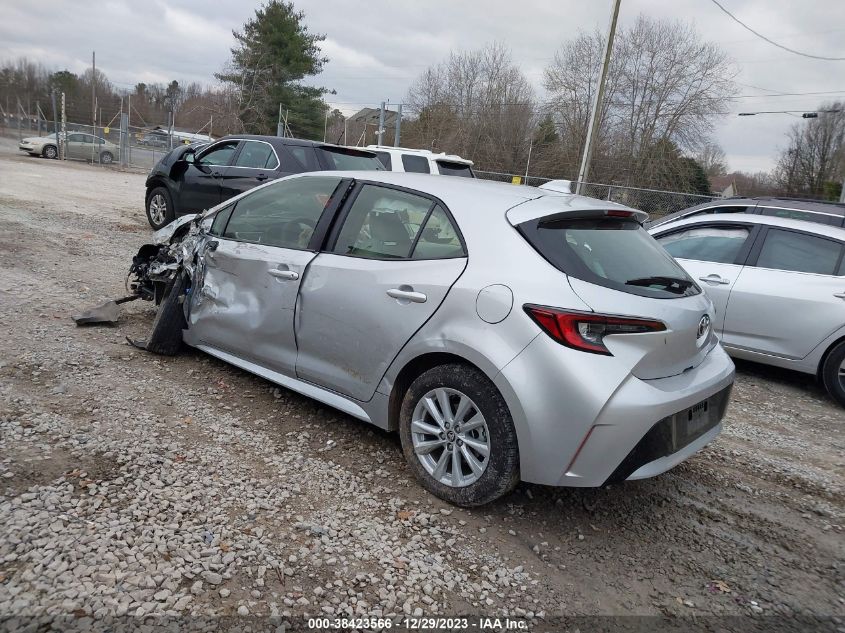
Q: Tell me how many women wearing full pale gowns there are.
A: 0